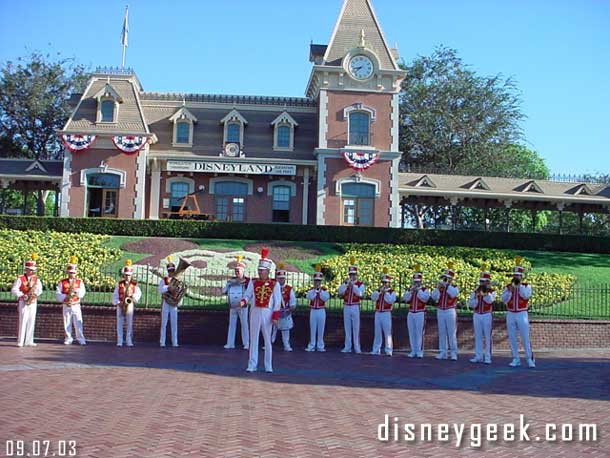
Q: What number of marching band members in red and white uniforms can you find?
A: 14